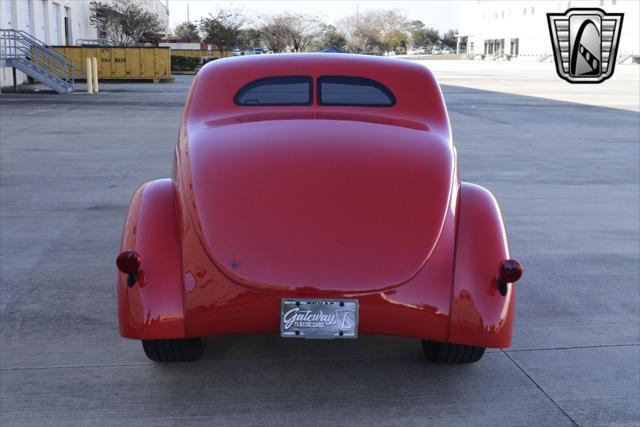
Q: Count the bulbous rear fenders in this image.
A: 2